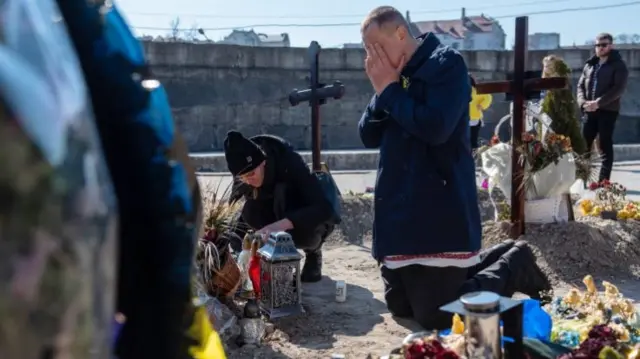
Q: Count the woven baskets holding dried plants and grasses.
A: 1